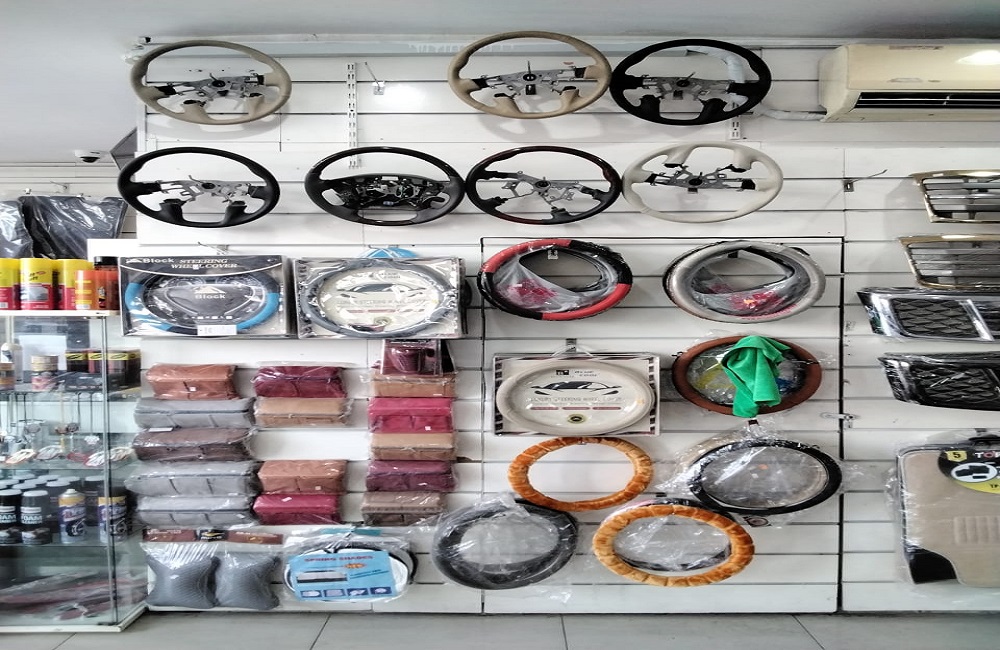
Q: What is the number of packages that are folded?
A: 14